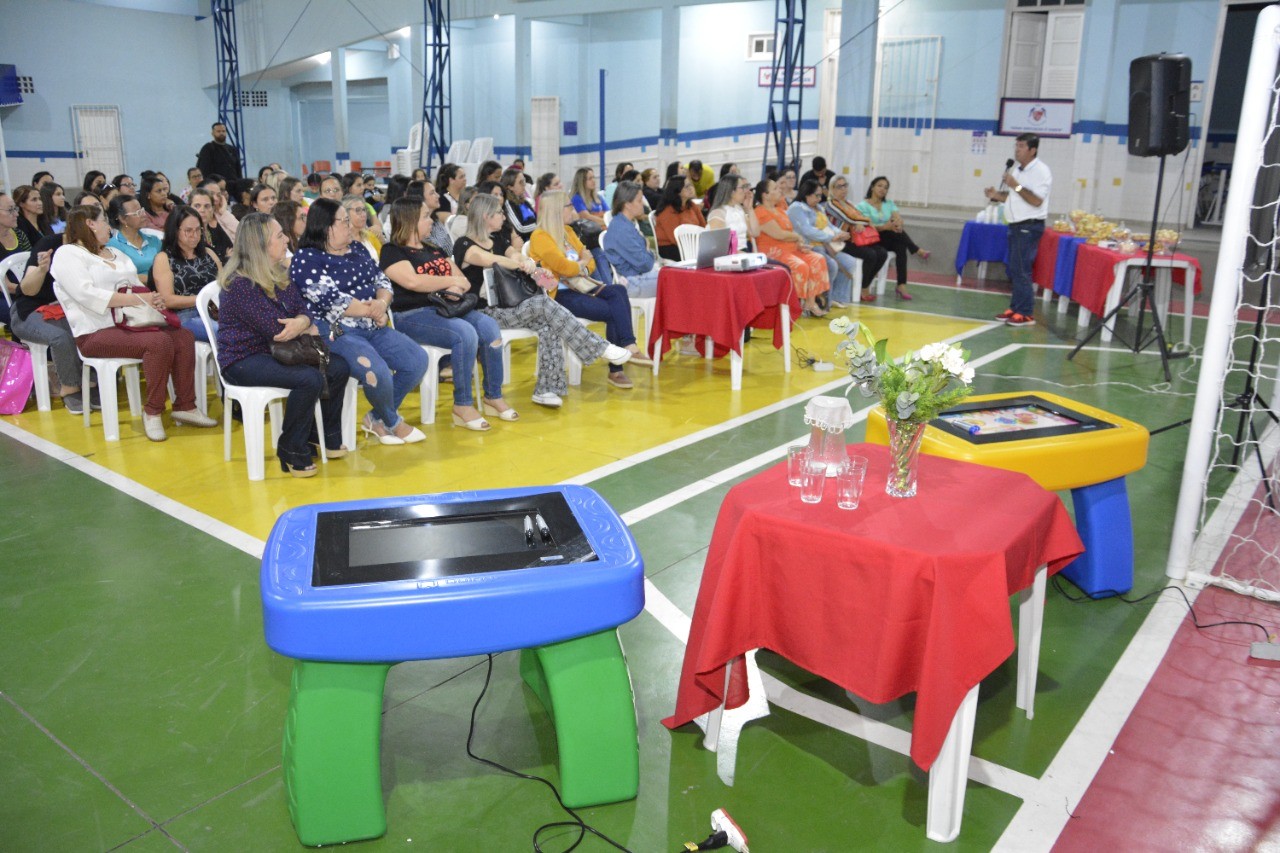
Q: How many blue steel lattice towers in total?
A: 3